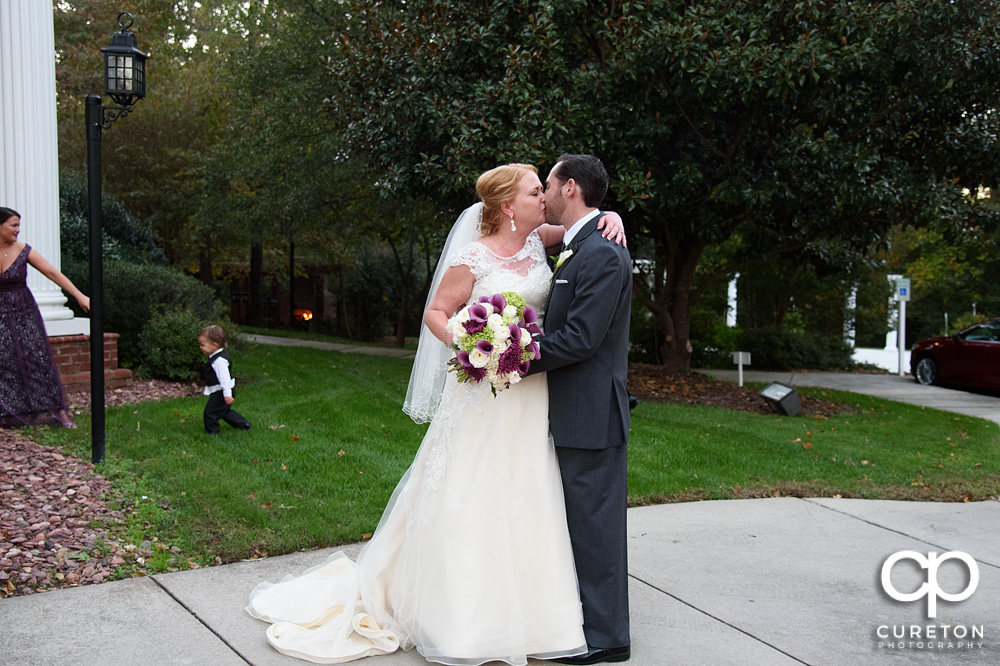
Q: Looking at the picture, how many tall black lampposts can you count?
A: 1